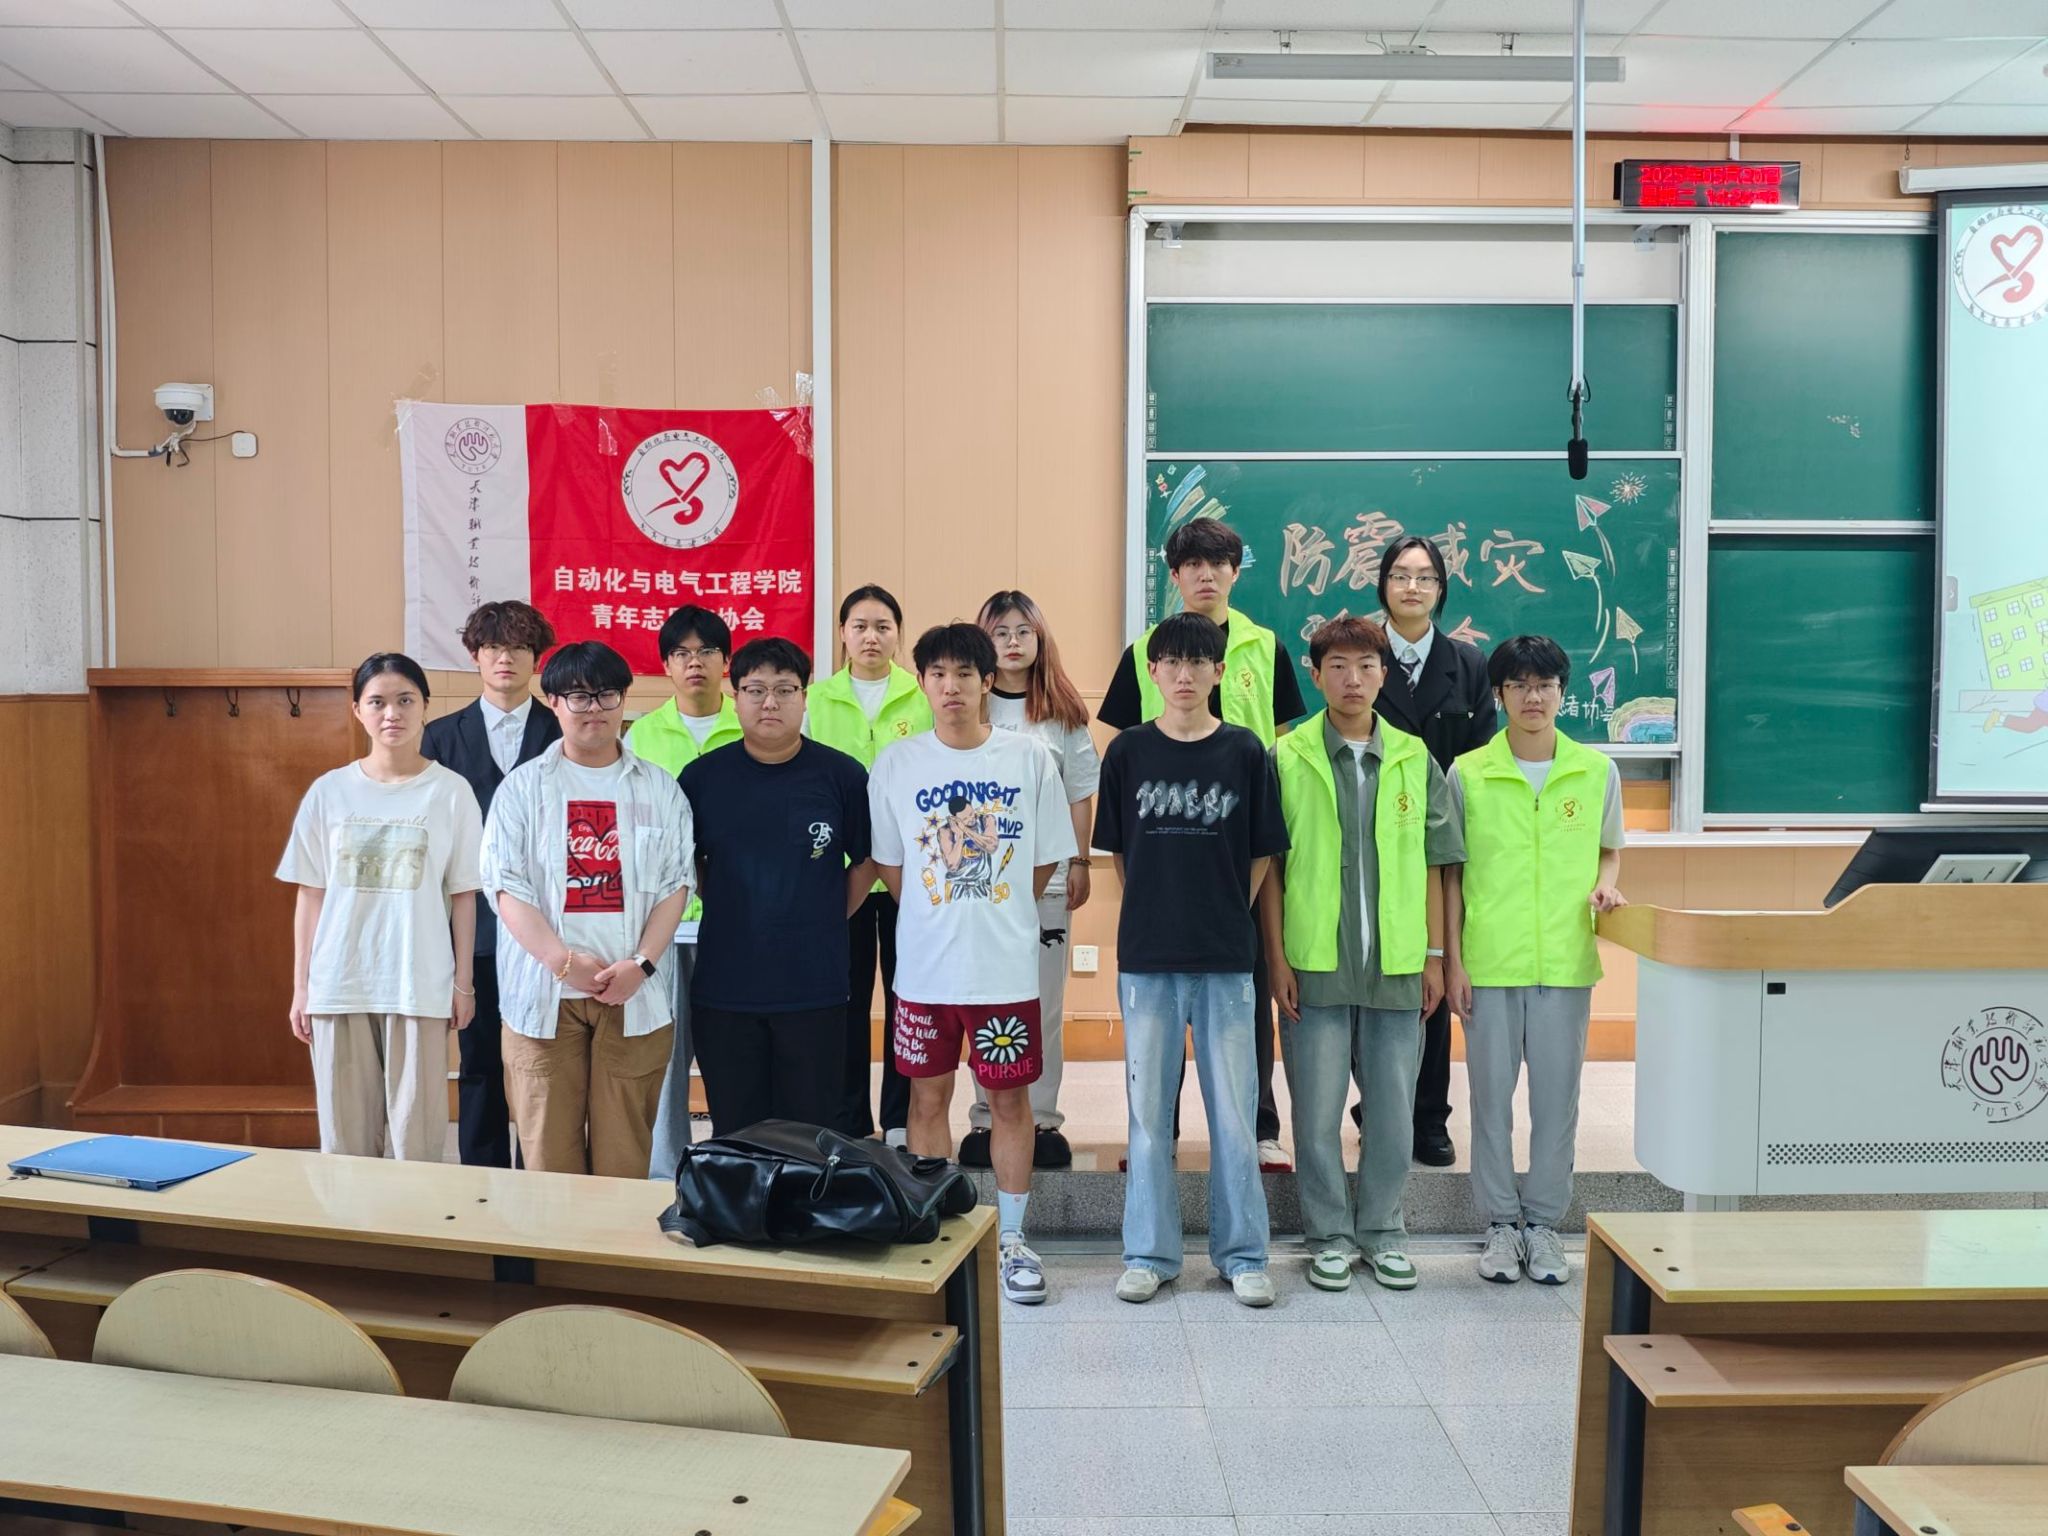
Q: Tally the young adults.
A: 13